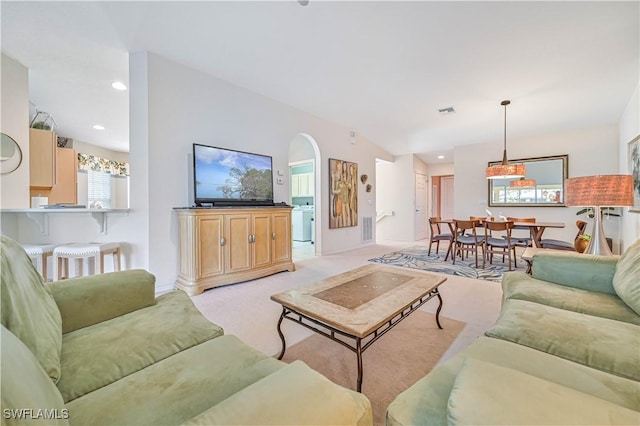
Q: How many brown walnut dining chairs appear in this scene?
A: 6